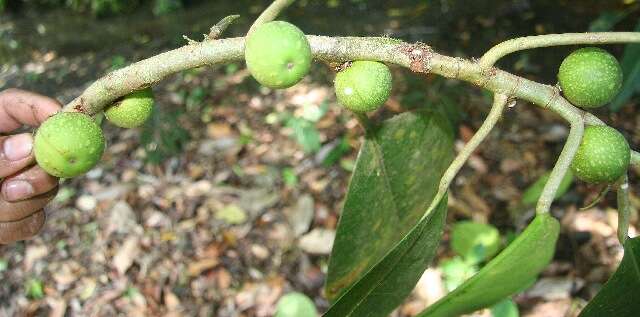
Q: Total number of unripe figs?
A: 6